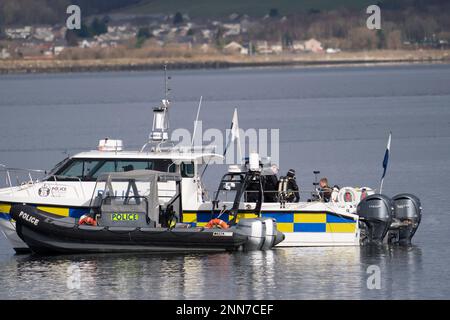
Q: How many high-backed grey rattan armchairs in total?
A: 0